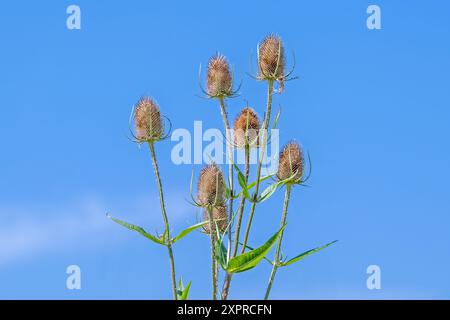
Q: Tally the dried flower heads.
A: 7